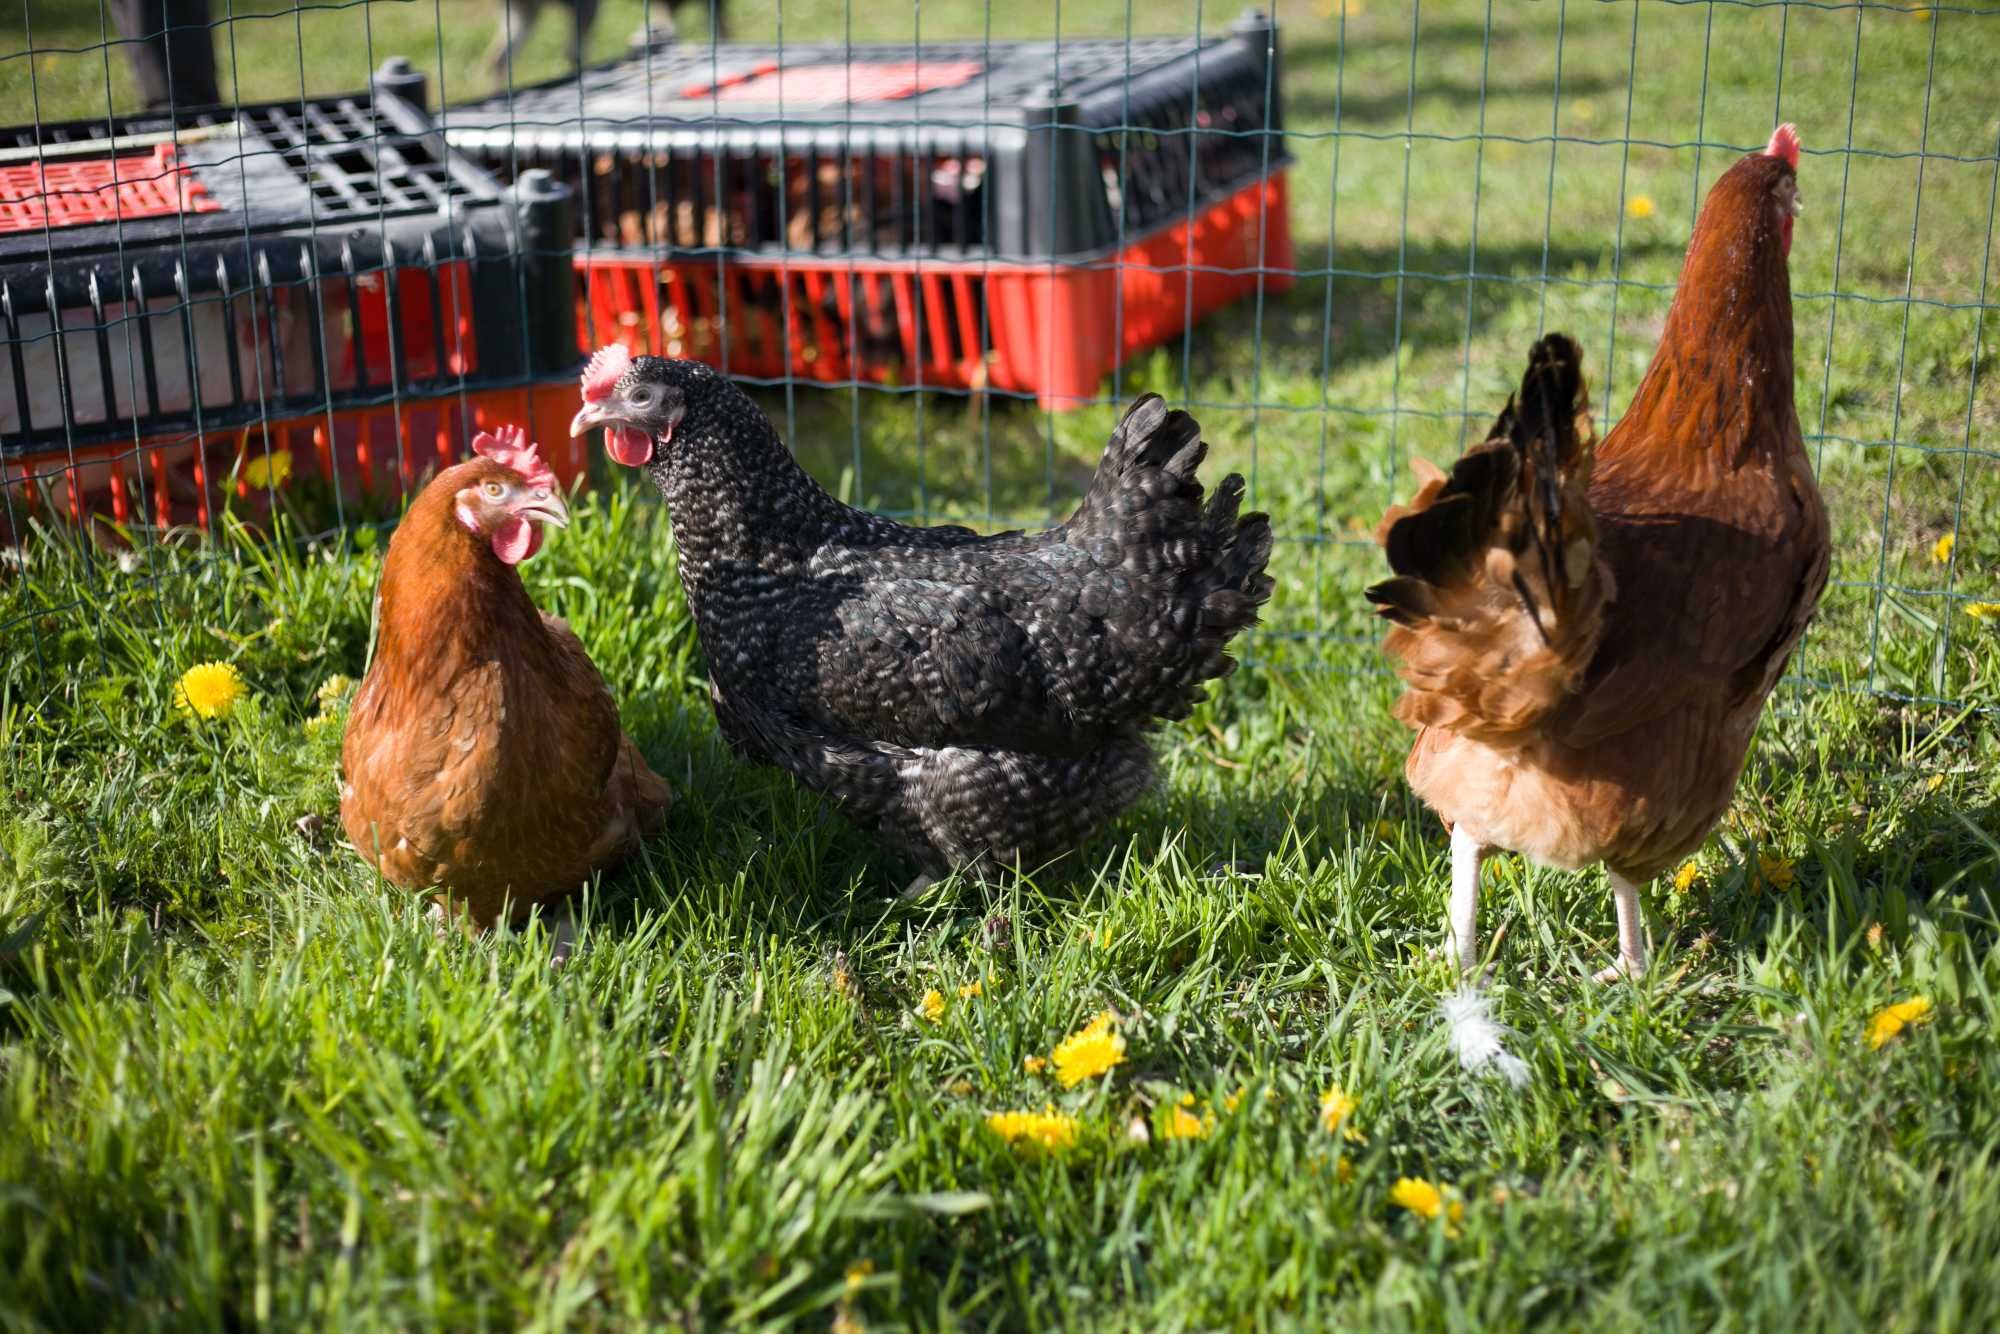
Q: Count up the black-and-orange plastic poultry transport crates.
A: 2